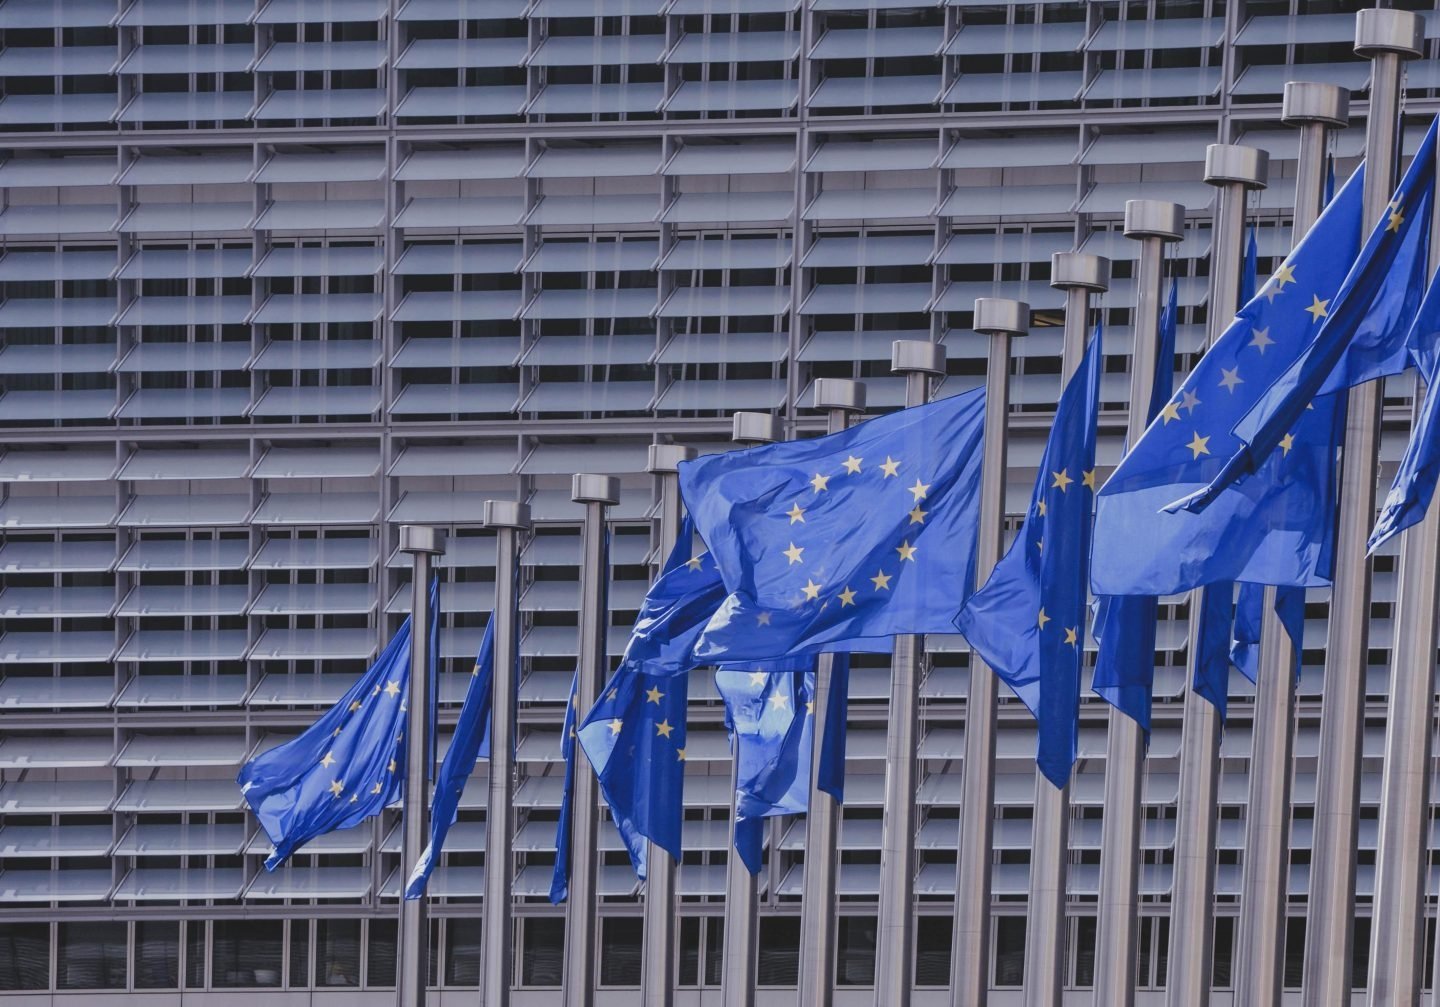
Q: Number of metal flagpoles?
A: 14